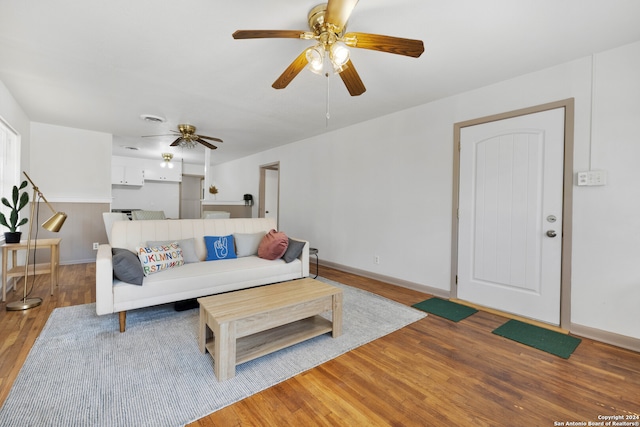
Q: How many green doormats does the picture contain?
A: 2